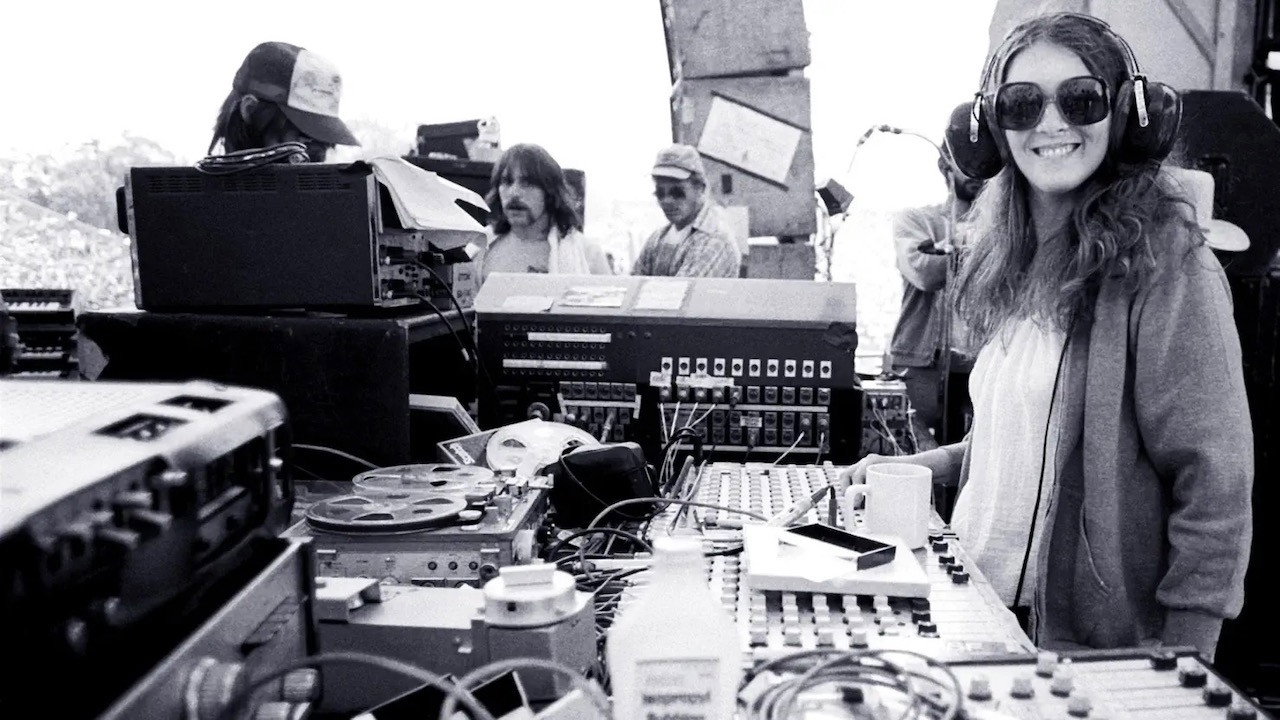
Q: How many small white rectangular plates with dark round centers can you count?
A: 10